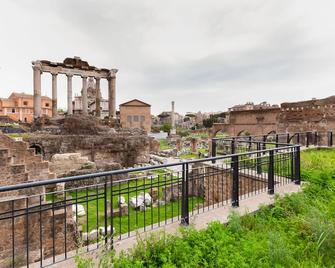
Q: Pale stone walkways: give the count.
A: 1